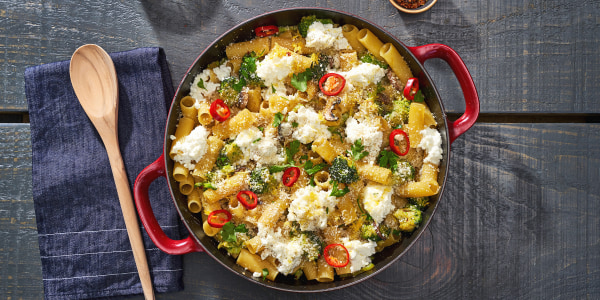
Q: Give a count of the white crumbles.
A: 13